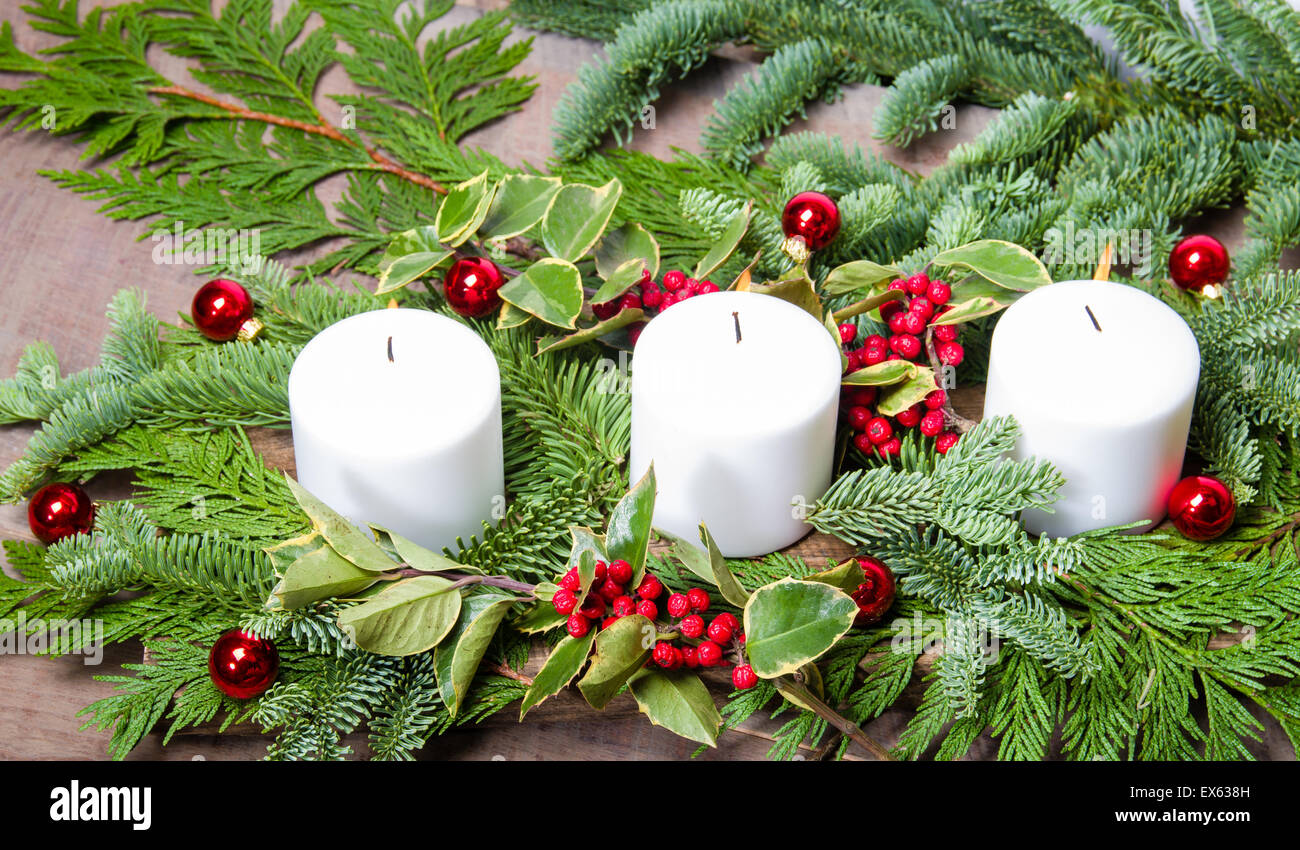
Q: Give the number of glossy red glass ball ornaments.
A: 8